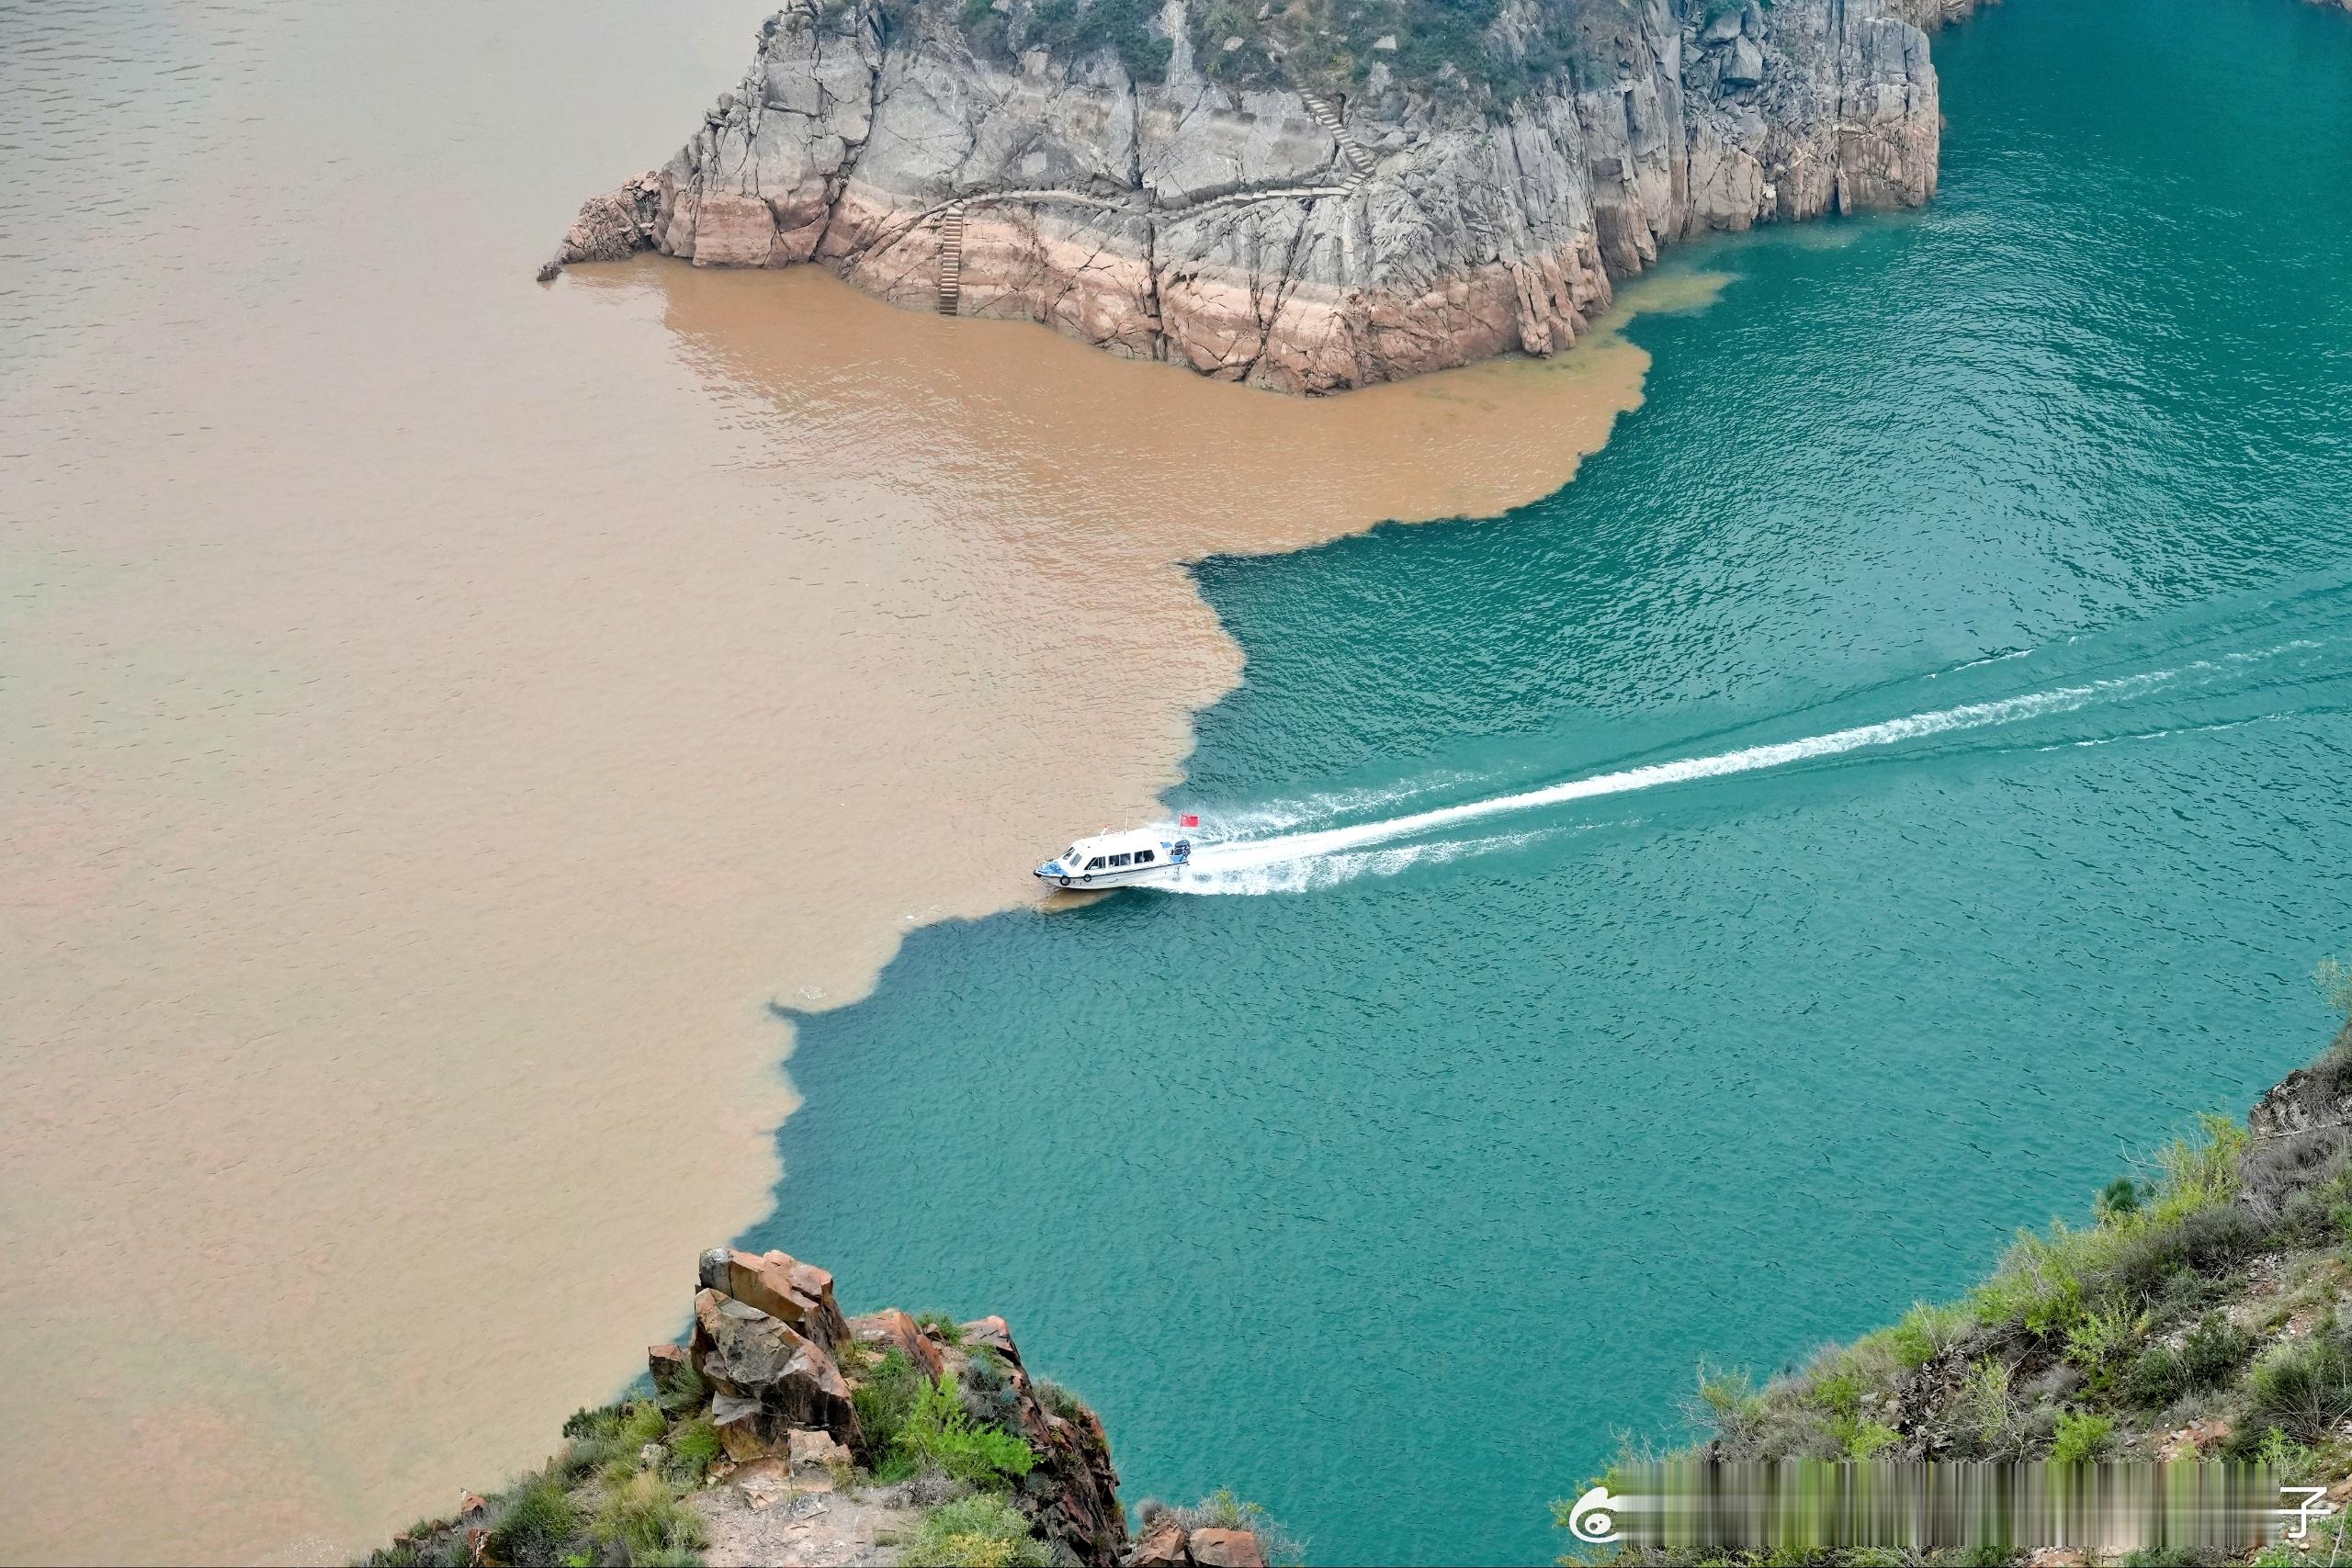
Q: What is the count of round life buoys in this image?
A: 2